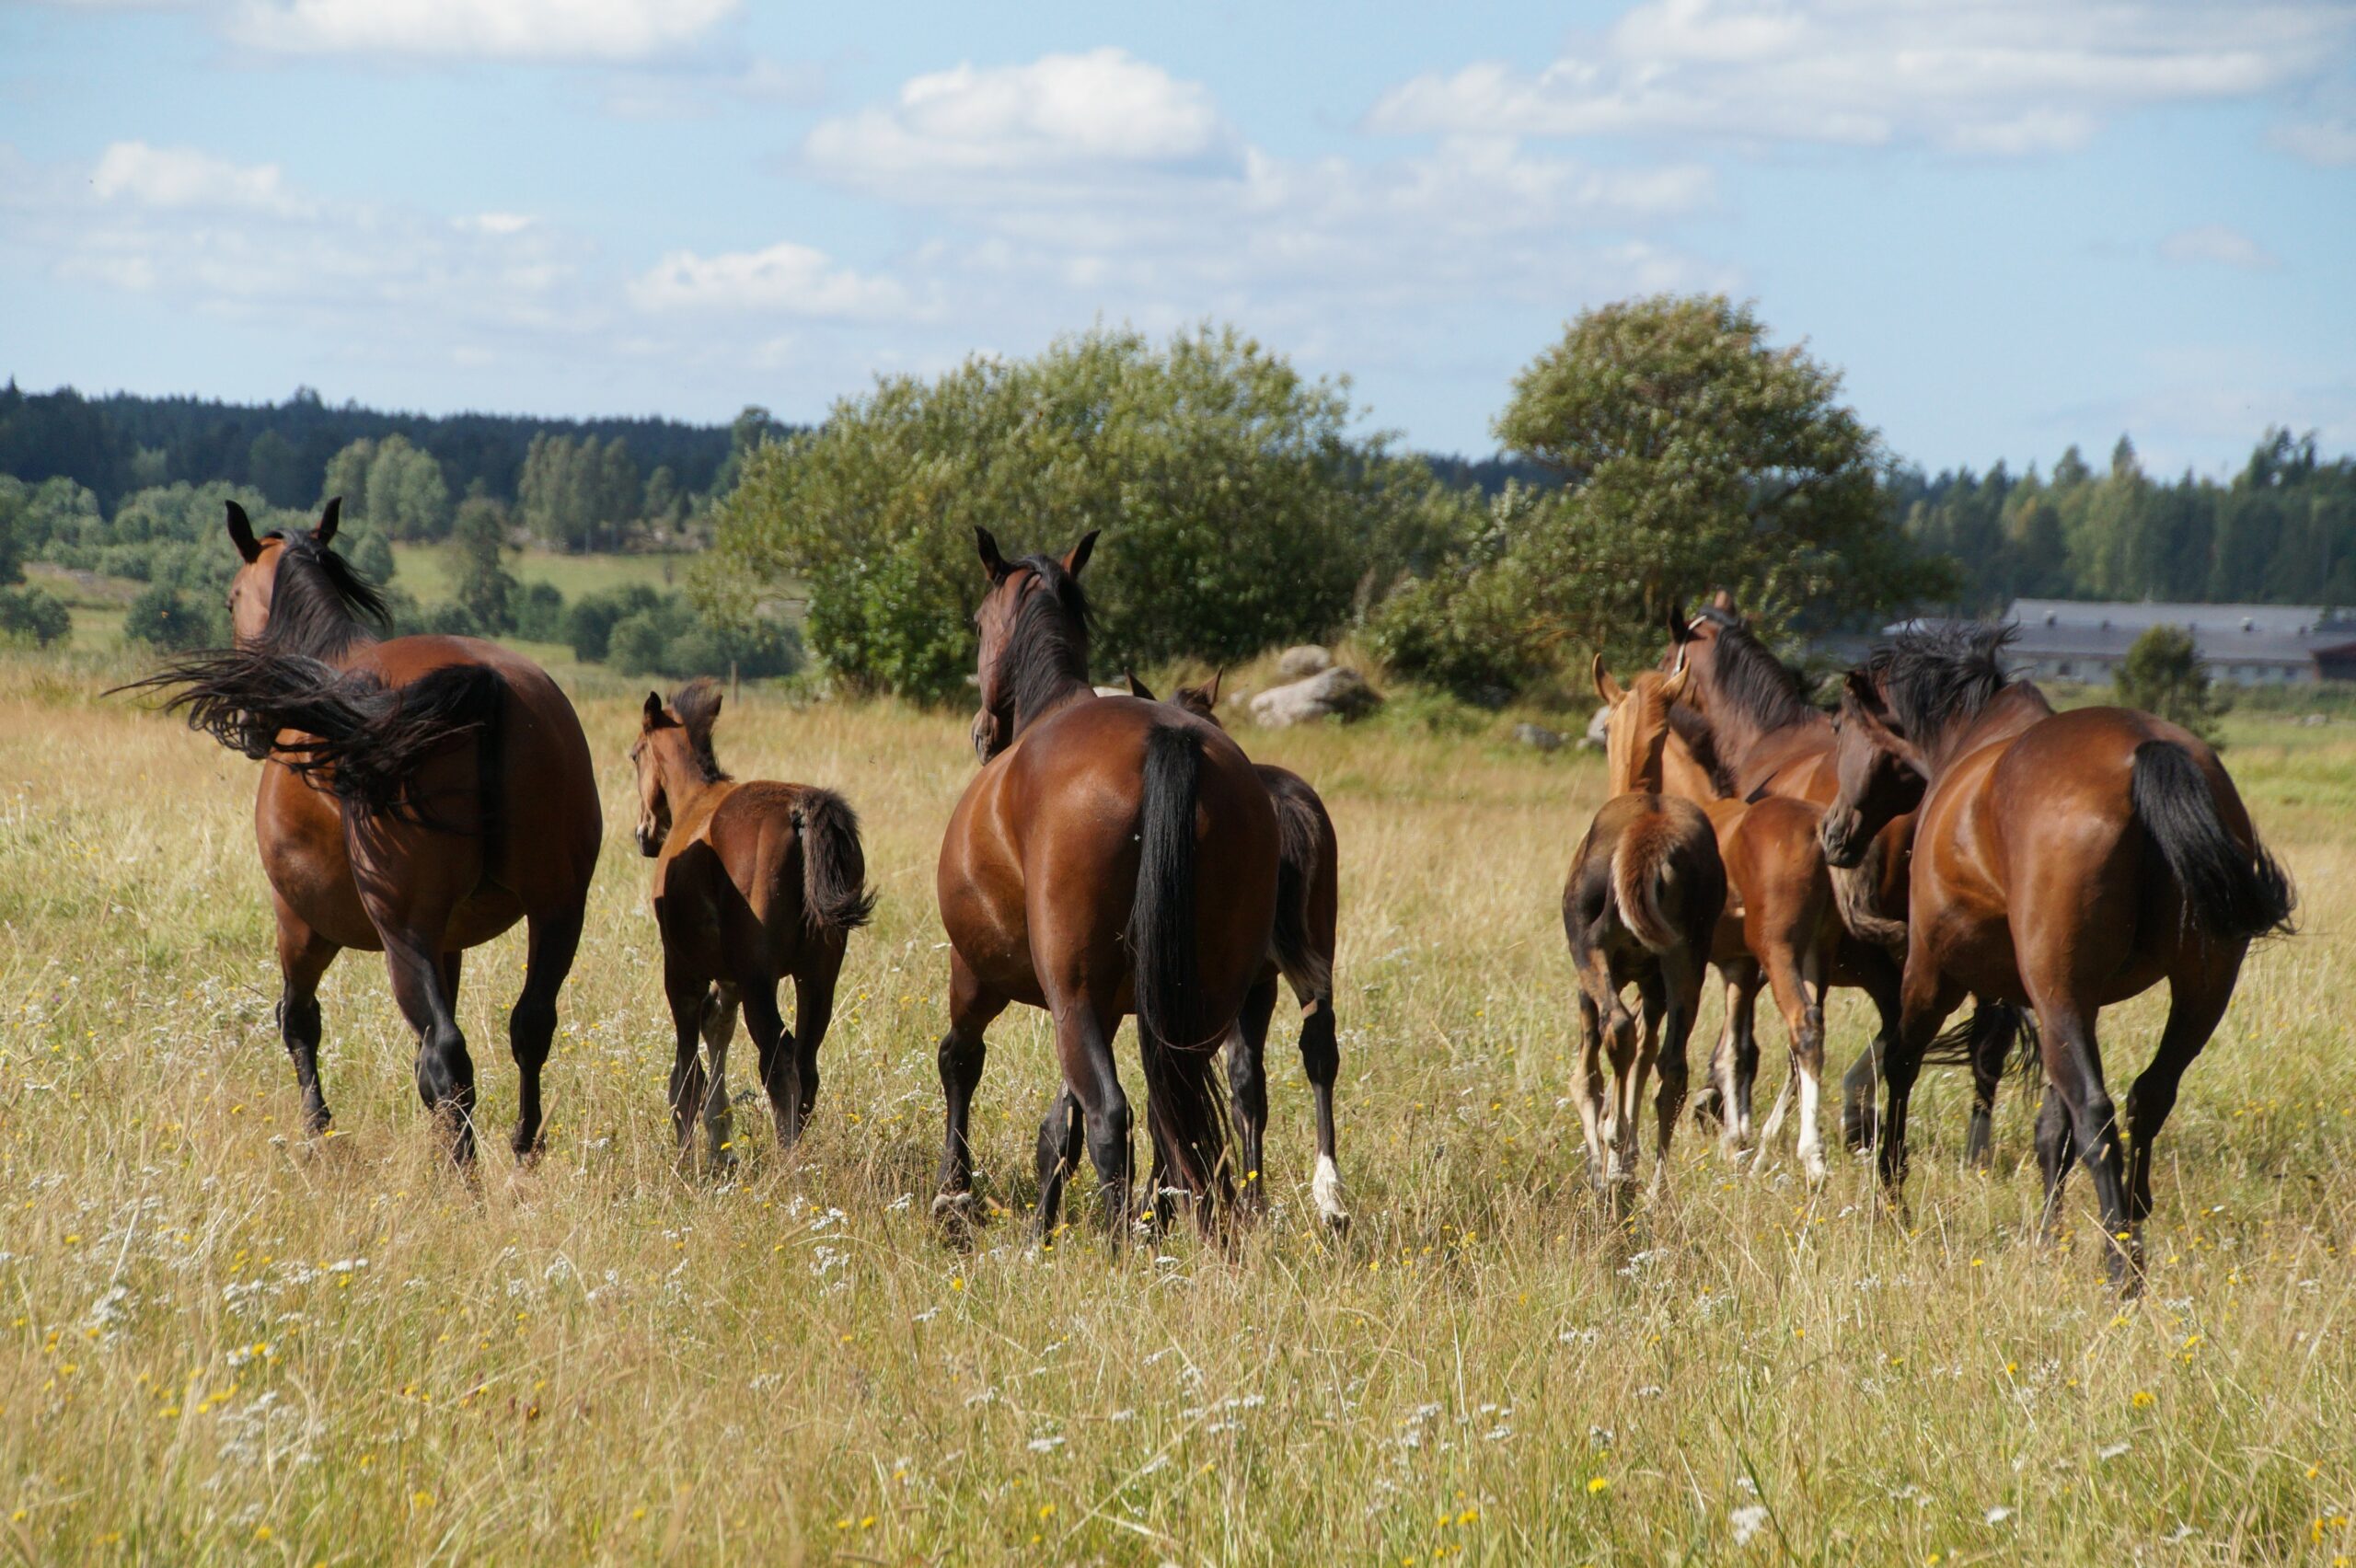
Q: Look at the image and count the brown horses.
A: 8